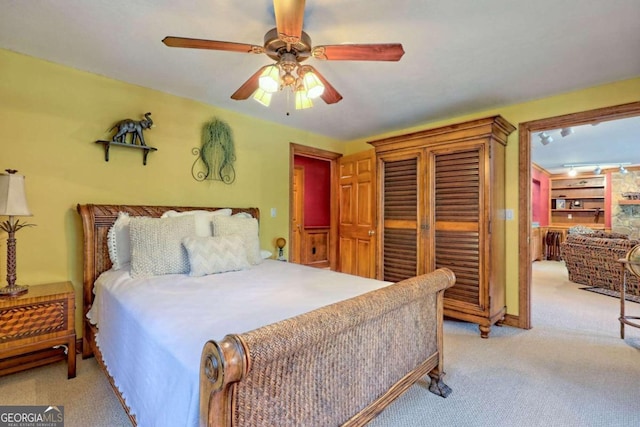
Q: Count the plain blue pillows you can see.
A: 0